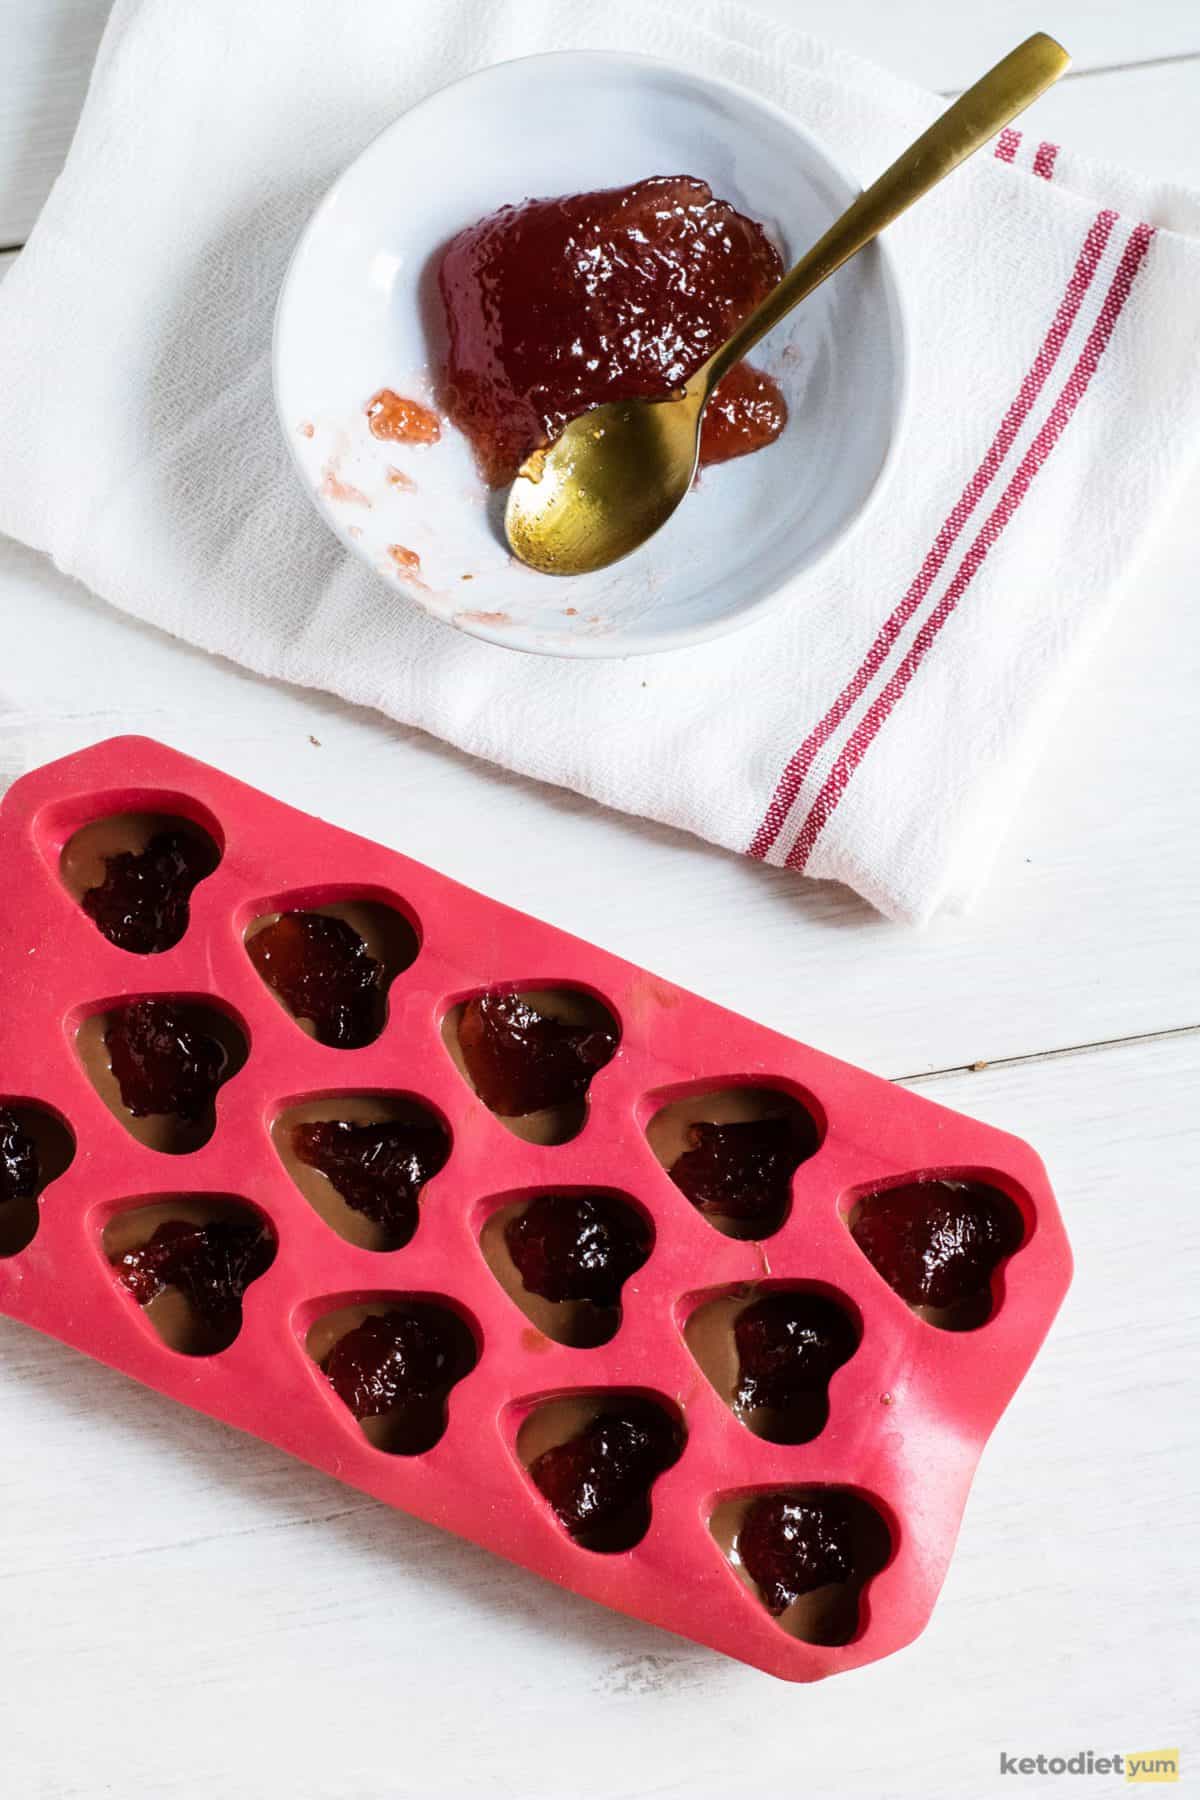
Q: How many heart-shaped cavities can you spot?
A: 14